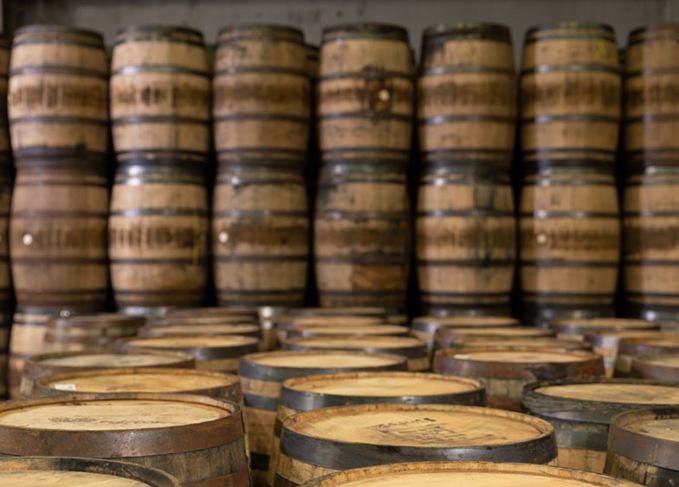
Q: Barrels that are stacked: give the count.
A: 14